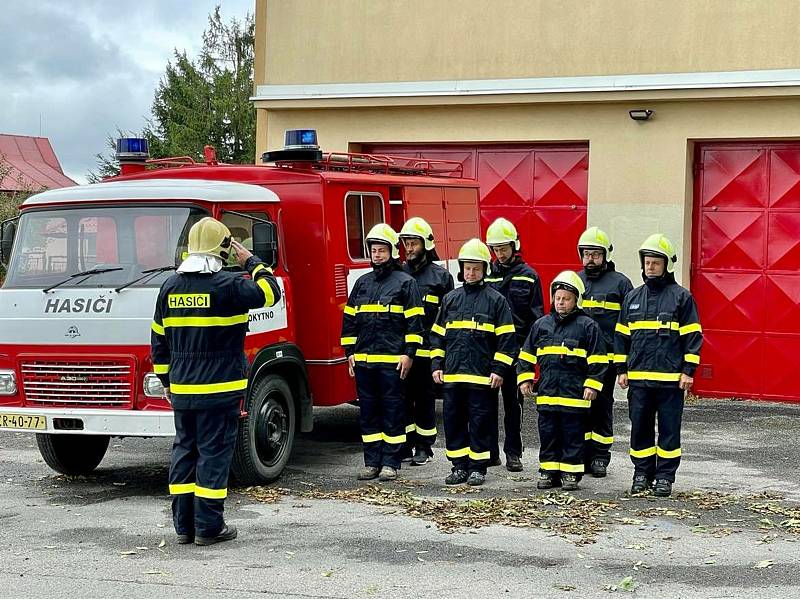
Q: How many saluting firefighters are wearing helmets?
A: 1